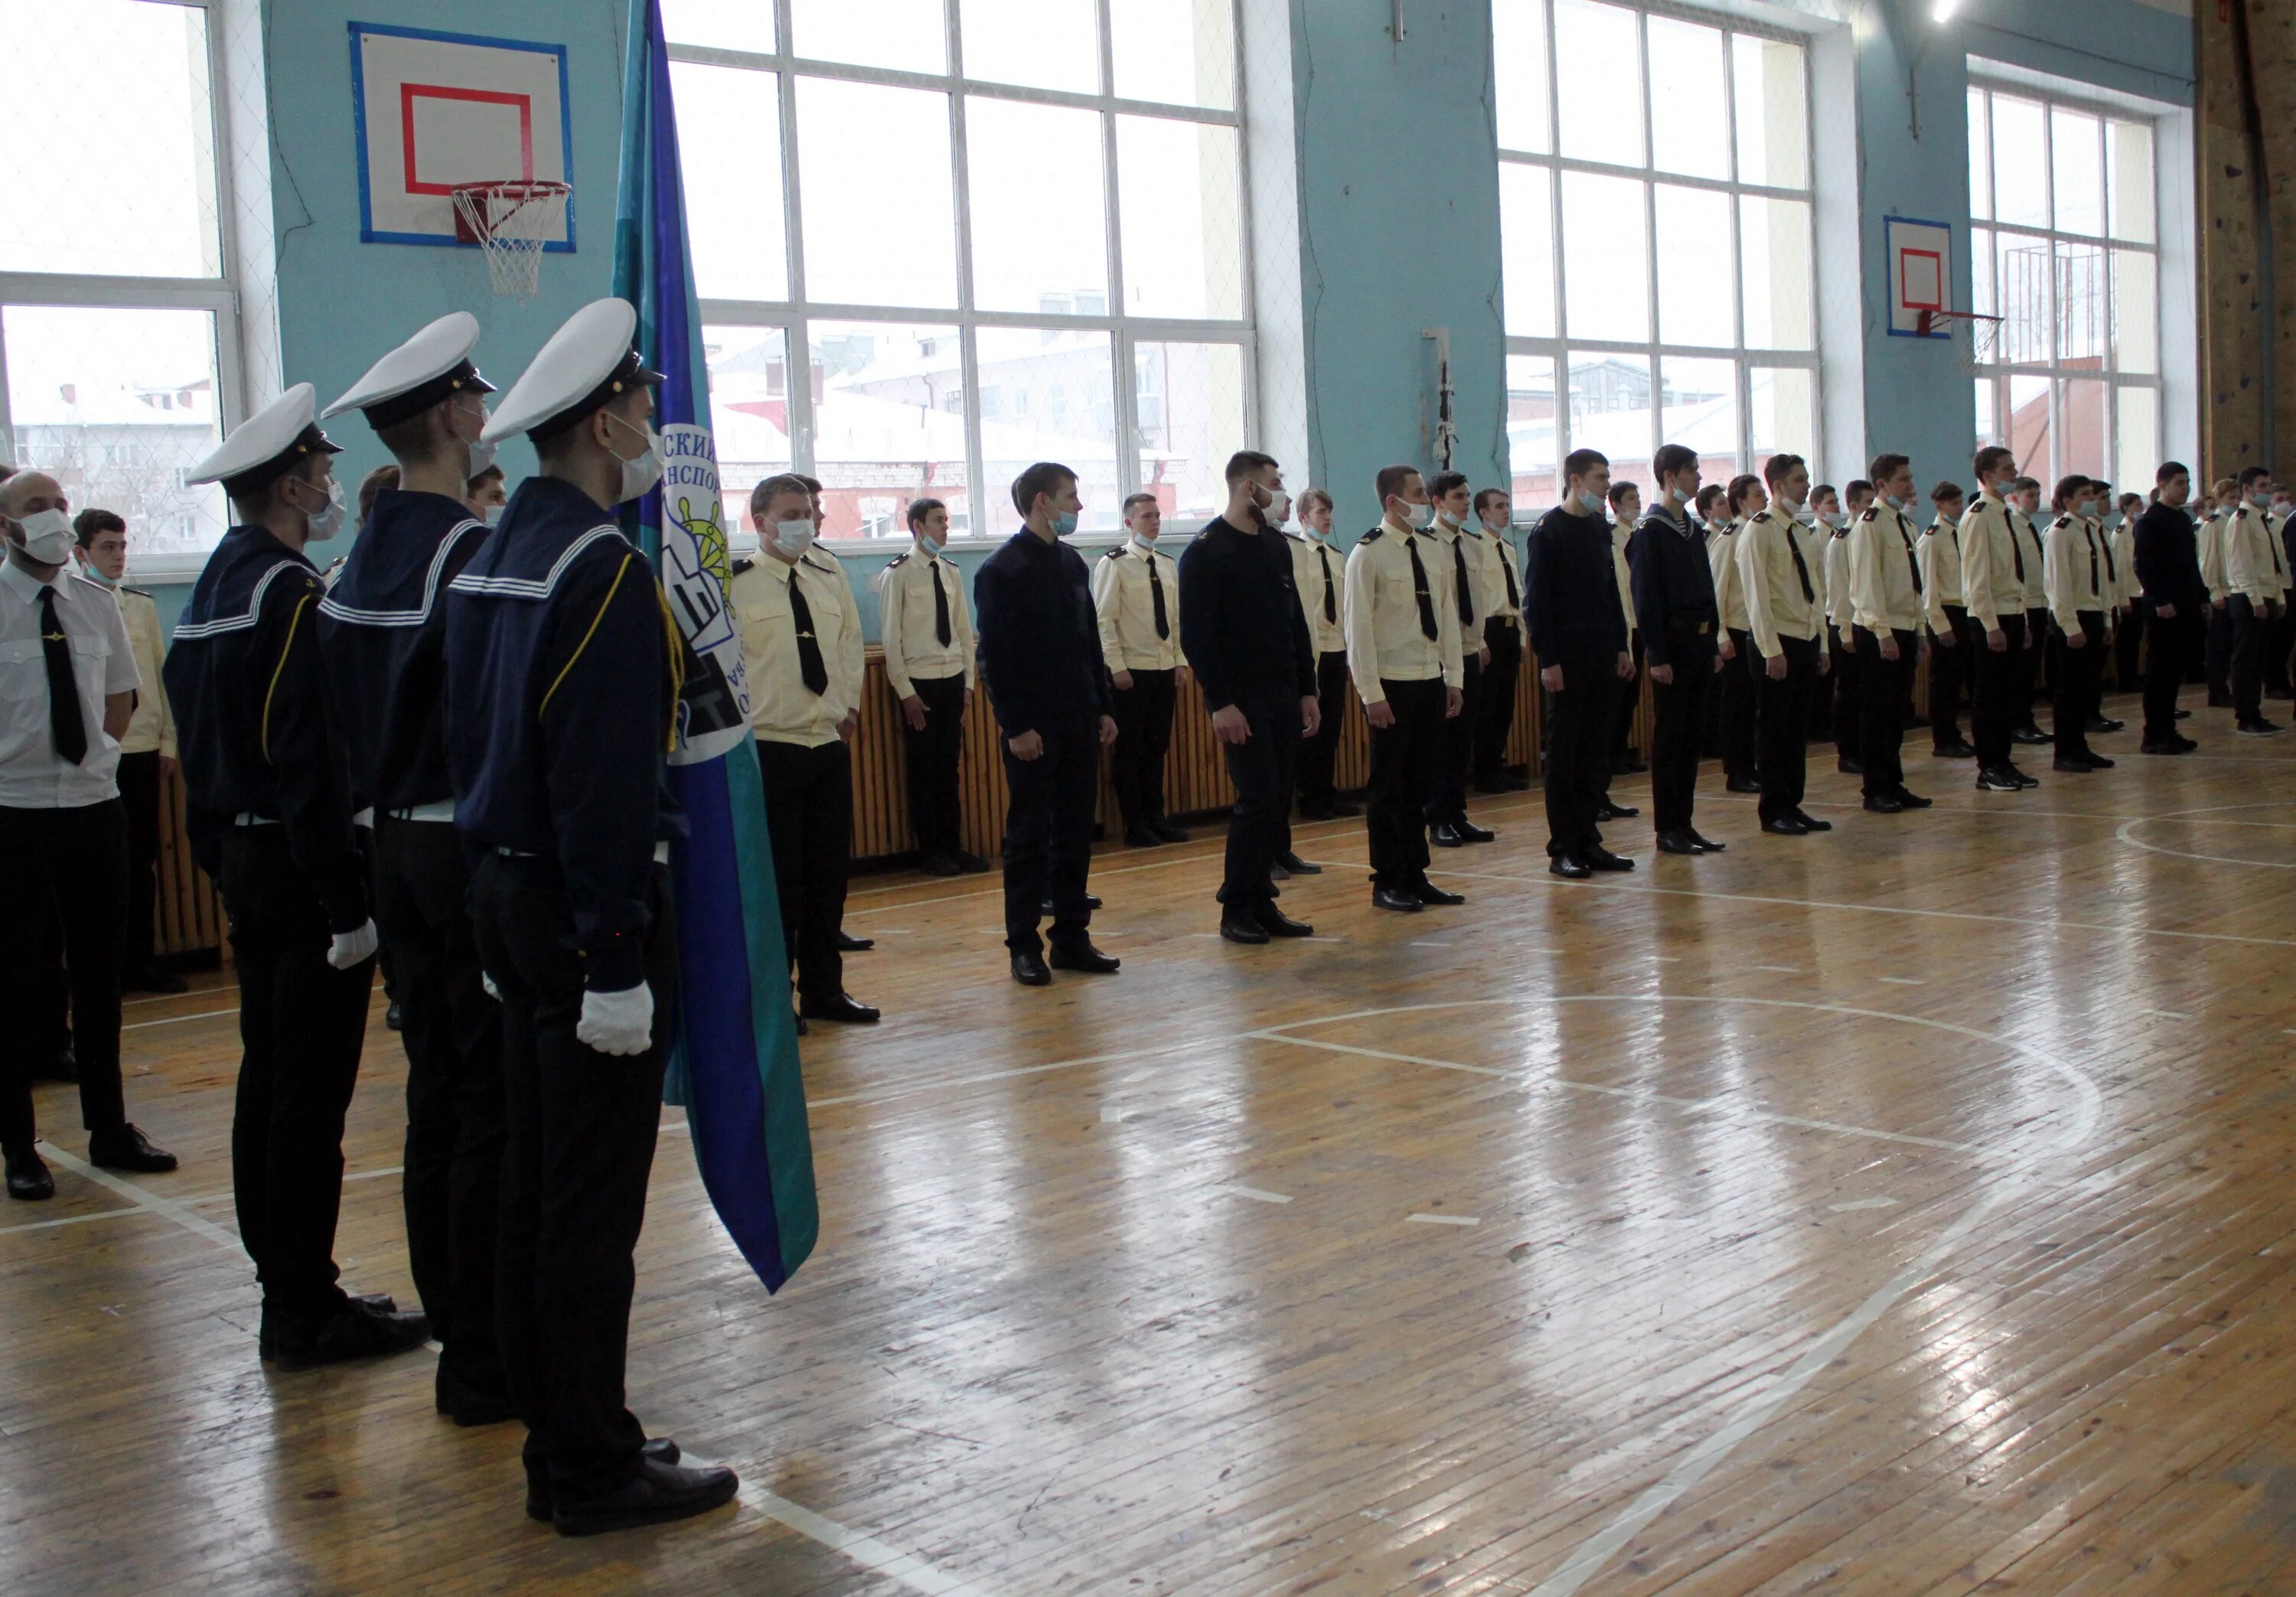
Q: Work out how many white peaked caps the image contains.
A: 3